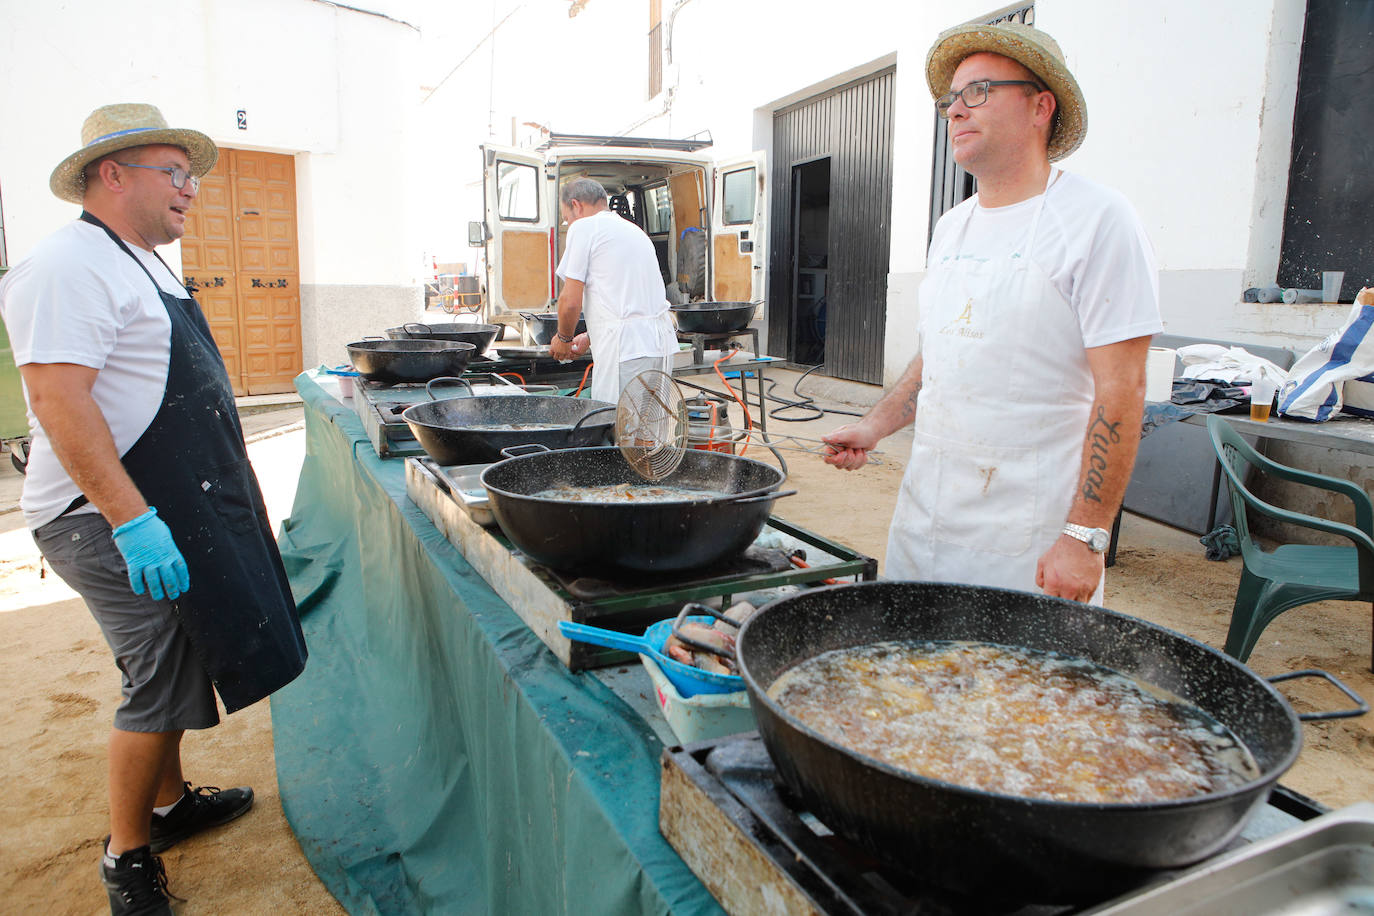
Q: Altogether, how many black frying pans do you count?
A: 7